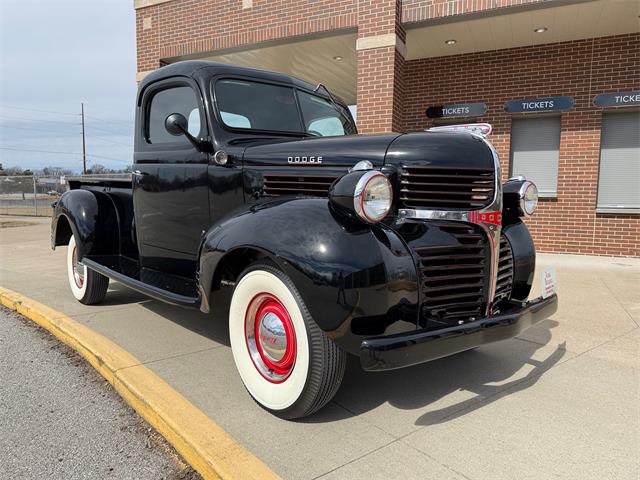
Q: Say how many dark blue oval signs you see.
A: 3